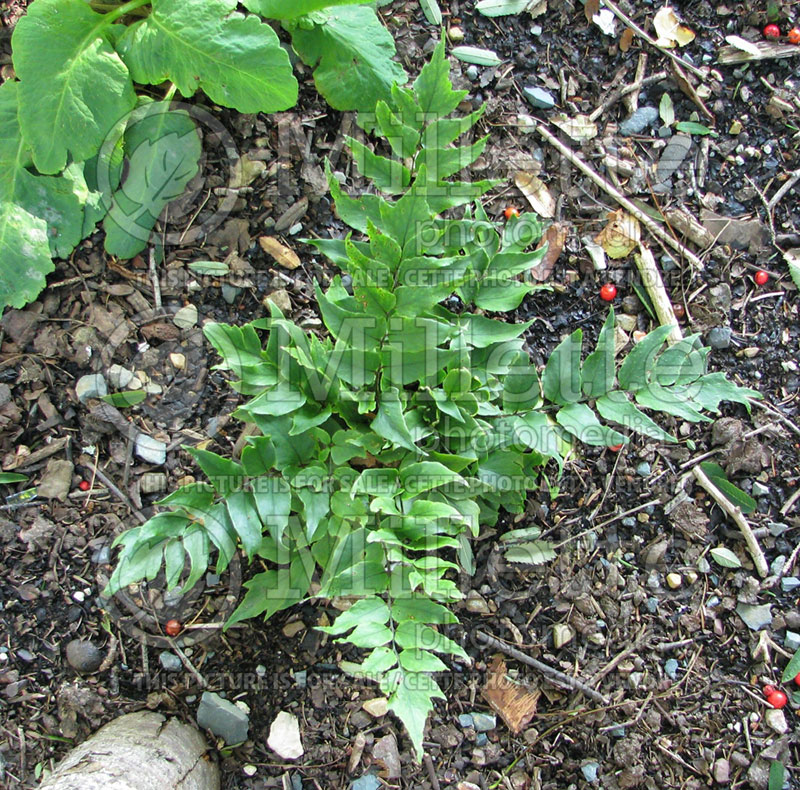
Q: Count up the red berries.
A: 11